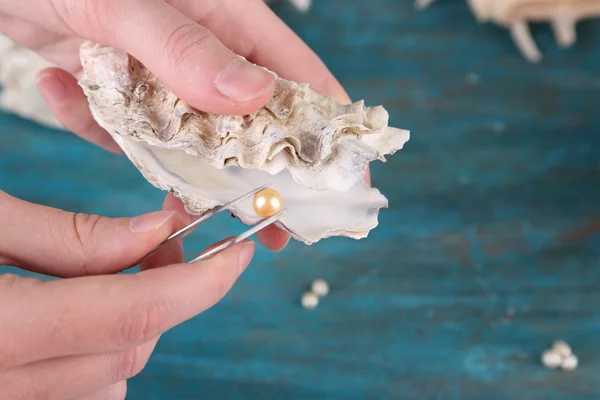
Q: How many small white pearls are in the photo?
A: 5